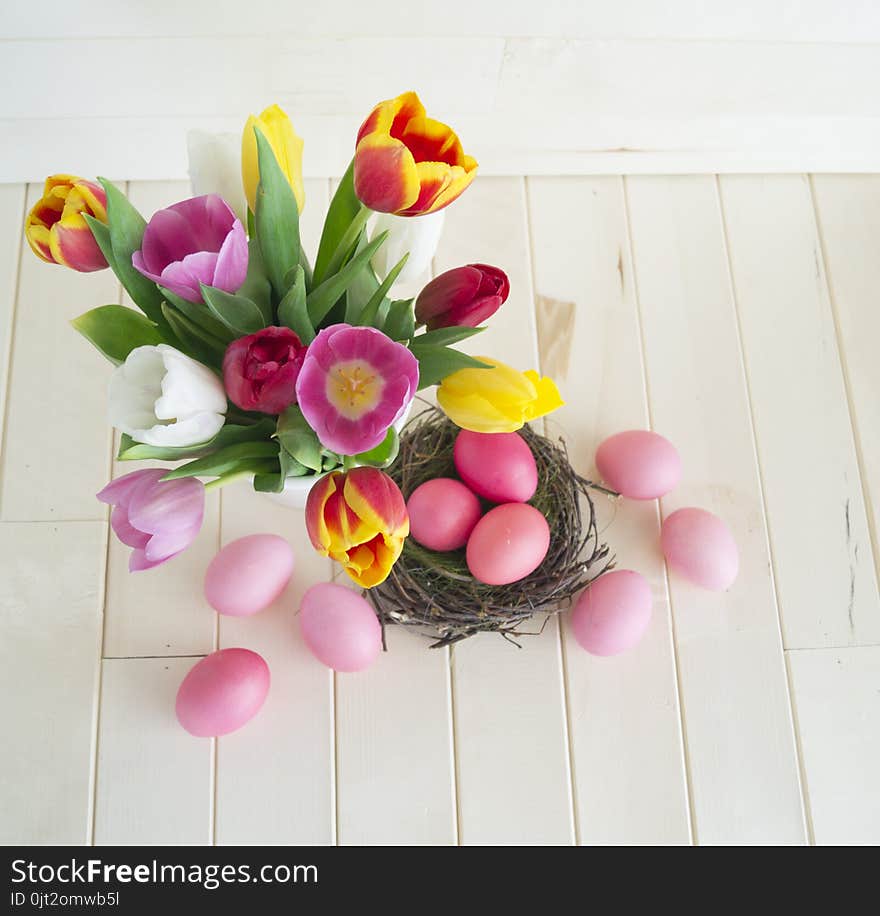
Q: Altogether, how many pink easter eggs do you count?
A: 9